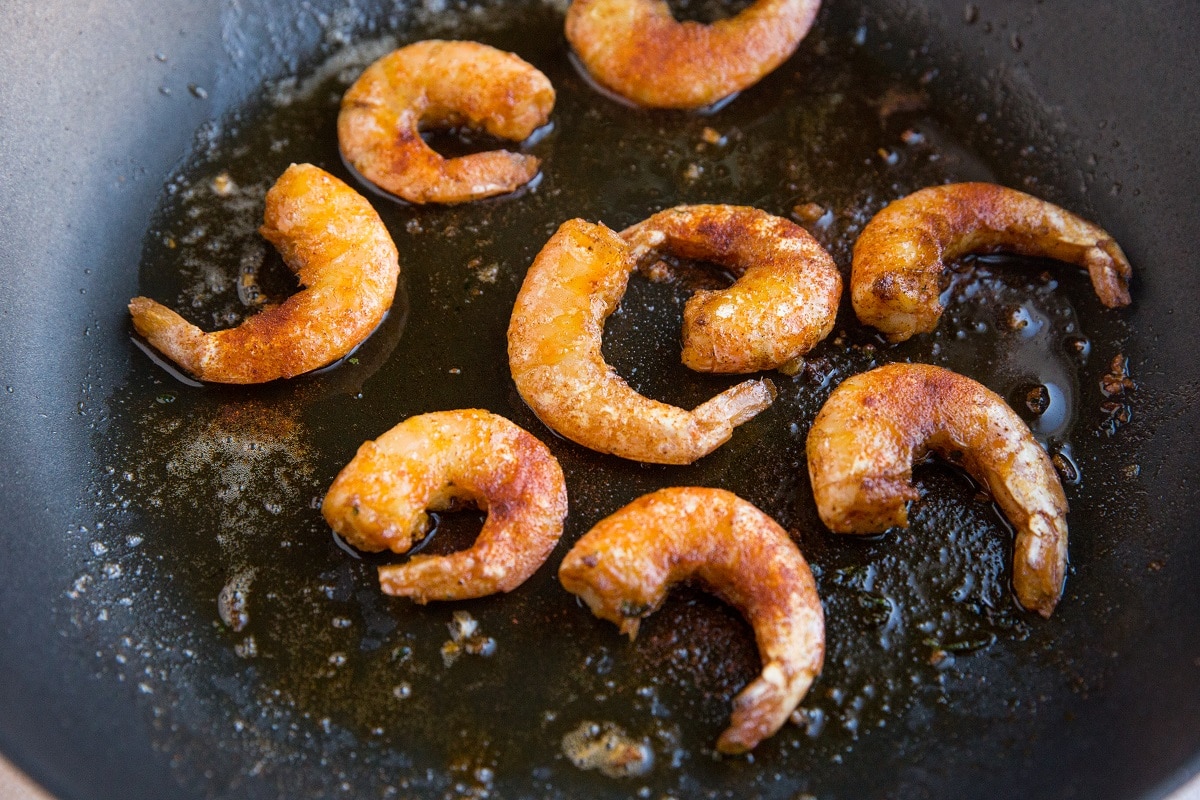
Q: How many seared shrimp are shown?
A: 9